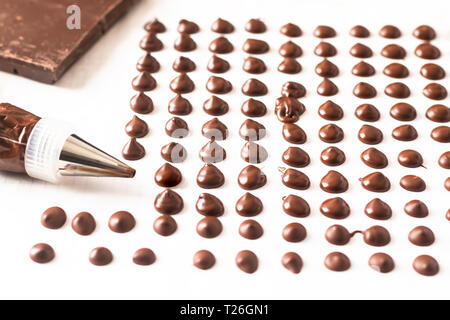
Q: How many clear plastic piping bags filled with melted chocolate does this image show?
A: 1